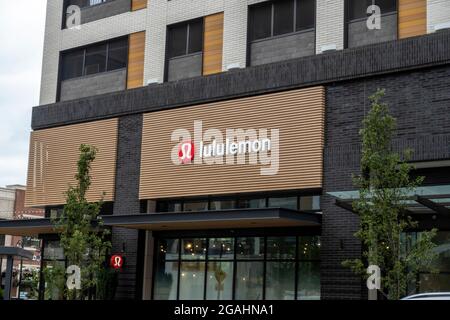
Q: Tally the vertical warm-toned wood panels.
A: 4